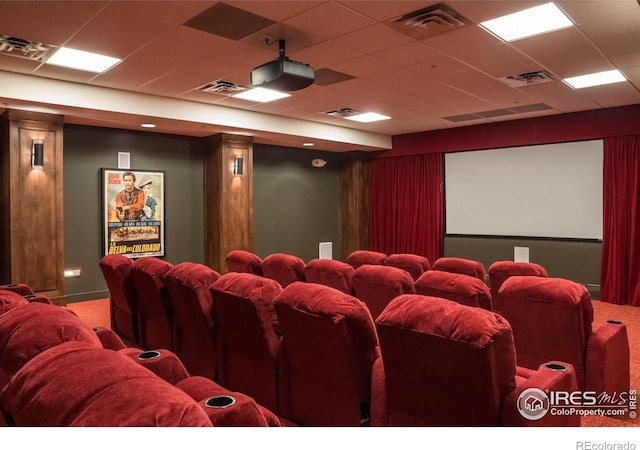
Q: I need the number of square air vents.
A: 5